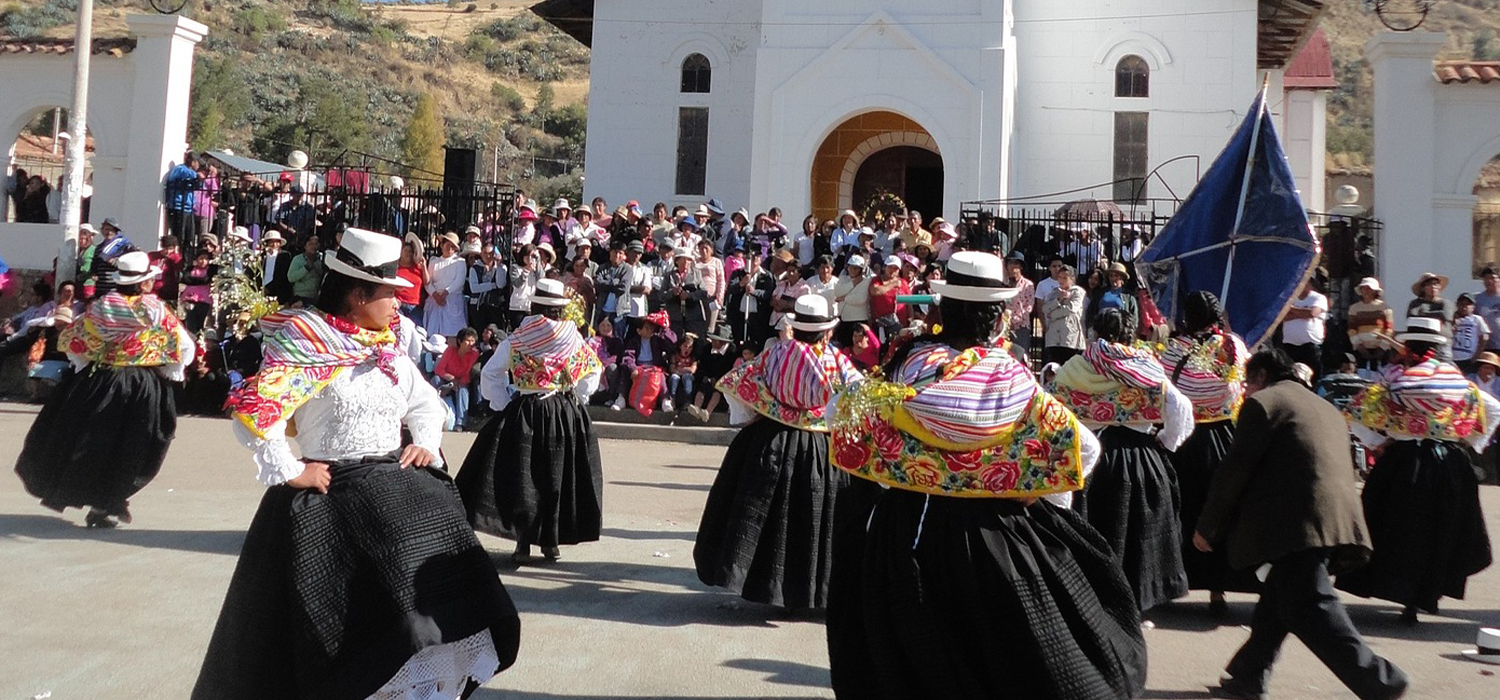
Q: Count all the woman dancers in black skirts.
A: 8